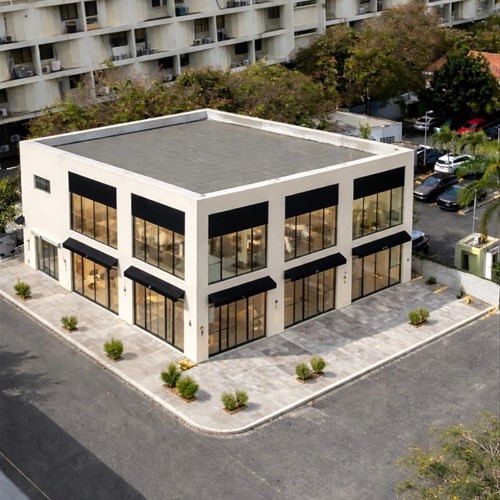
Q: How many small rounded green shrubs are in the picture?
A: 11